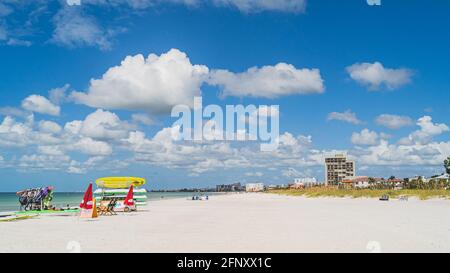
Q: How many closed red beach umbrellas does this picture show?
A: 2